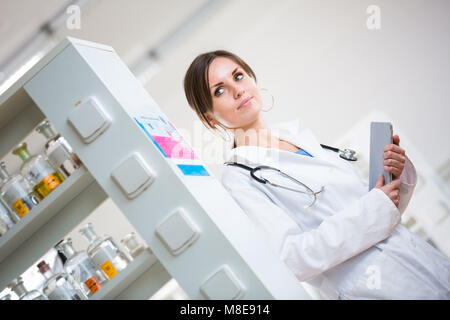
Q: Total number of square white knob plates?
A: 4